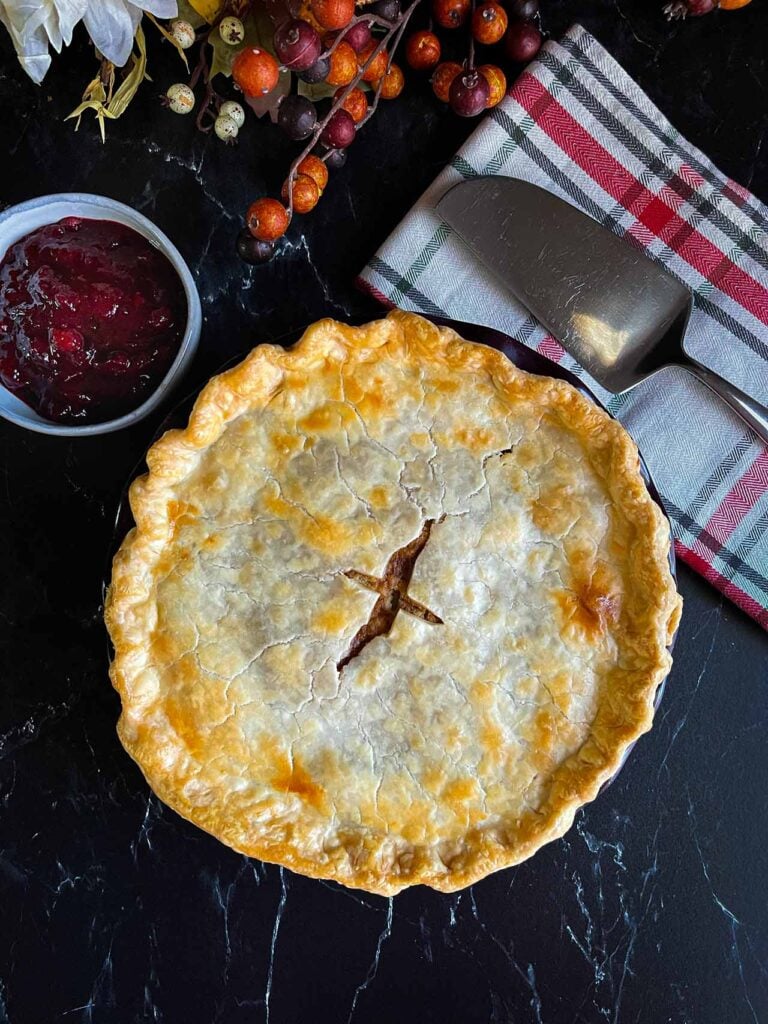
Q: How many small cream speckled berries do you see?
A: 5